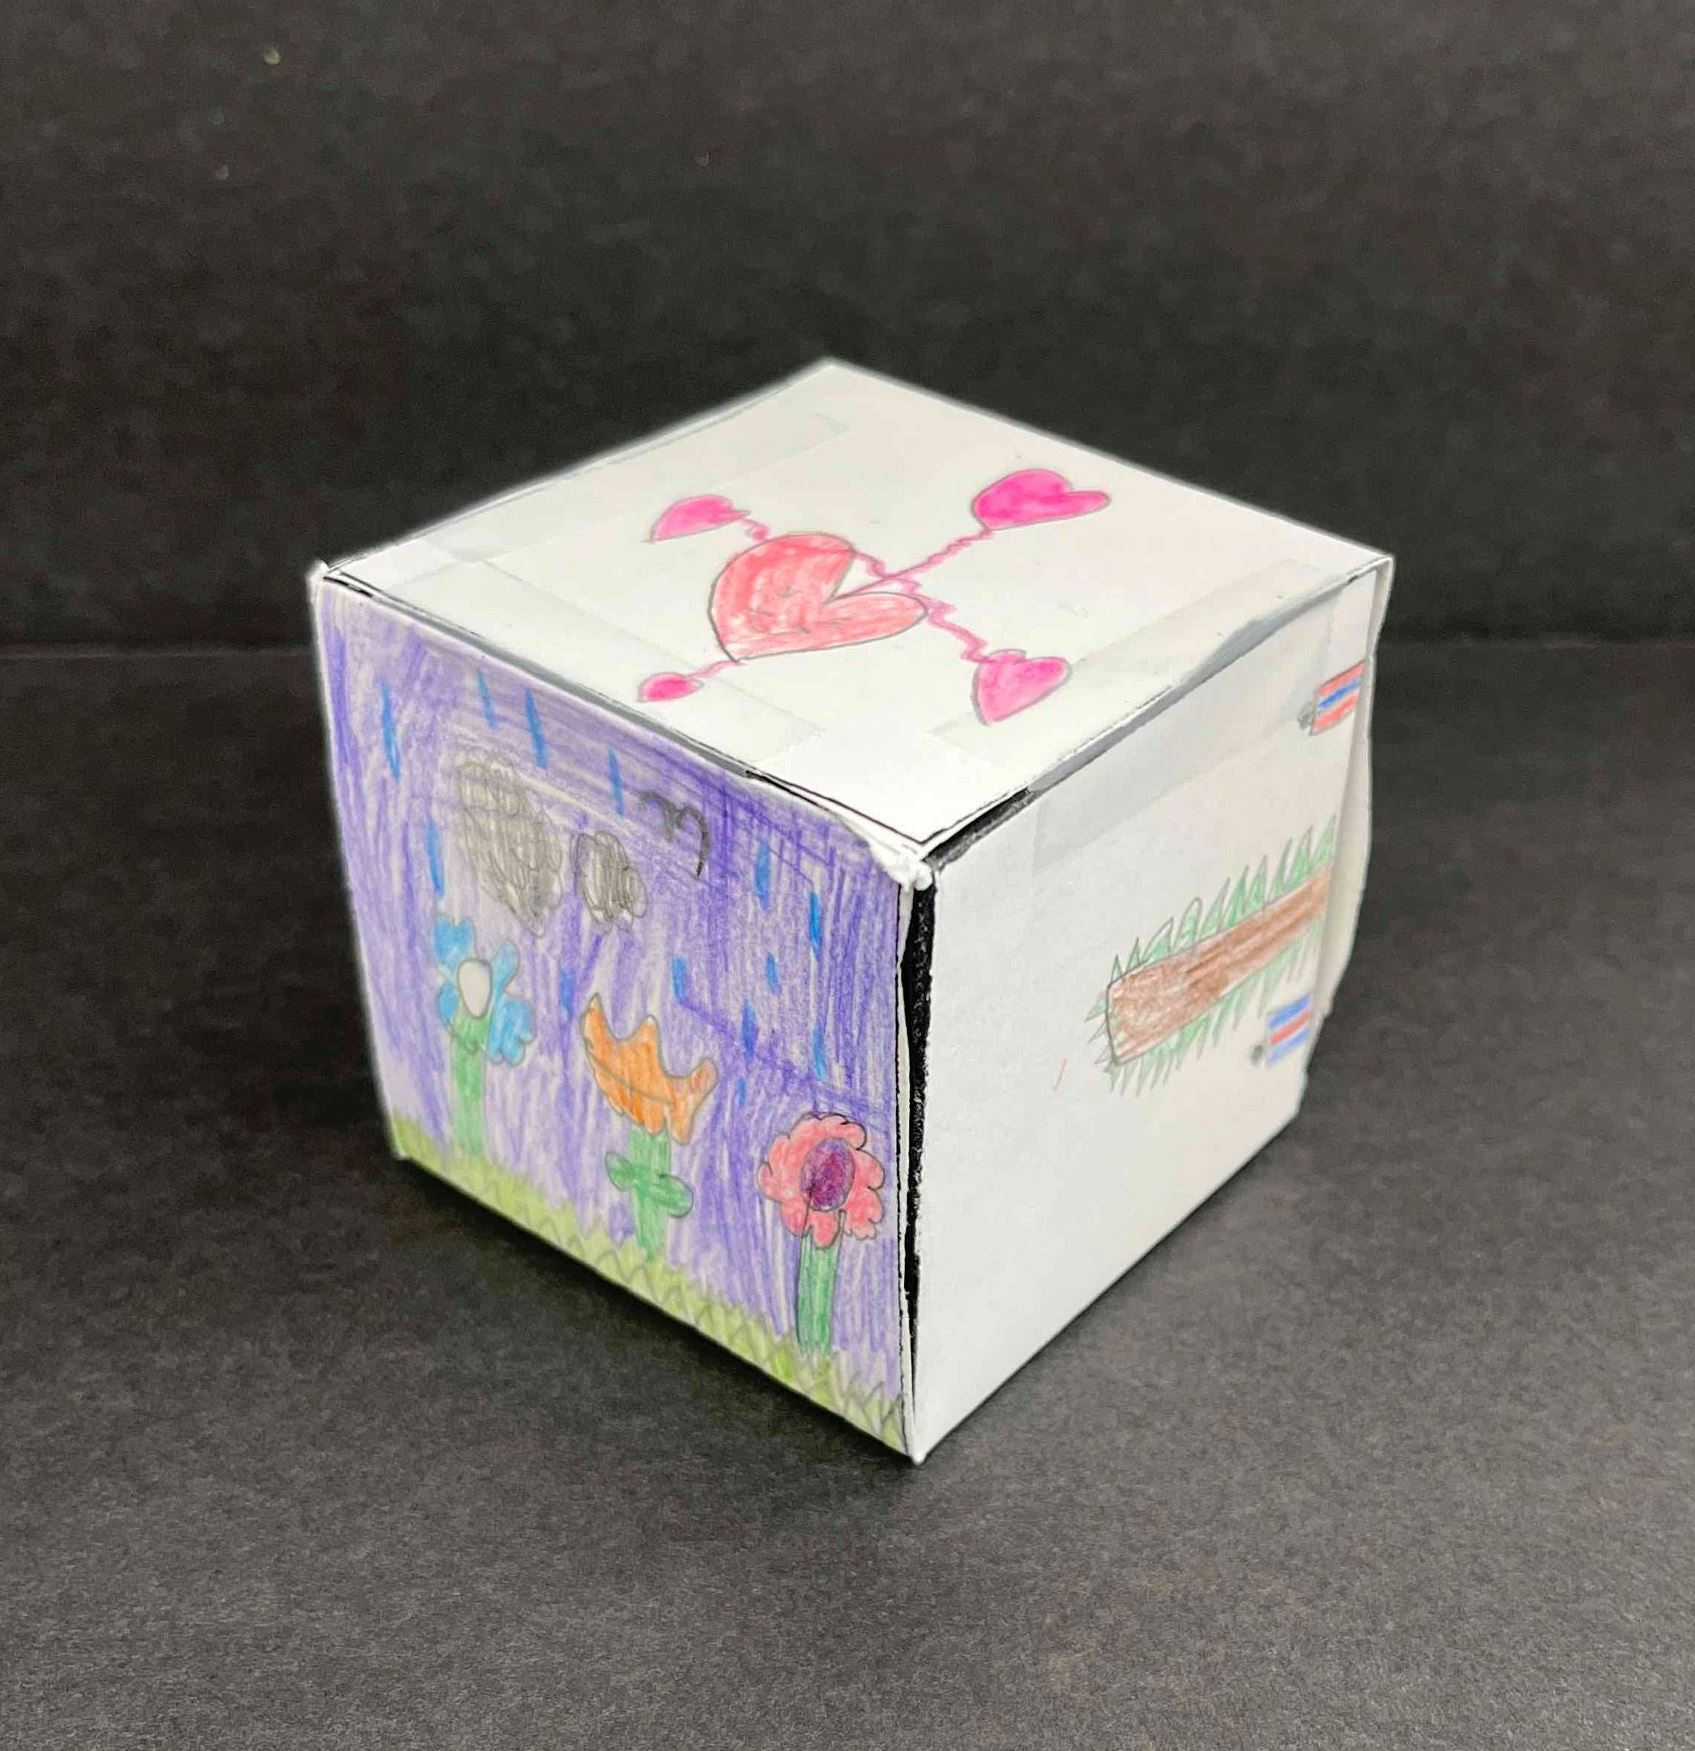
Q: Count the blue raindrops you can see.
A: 13